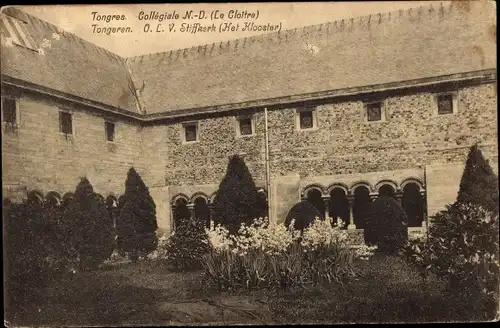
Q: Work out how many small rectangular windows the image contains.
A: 8